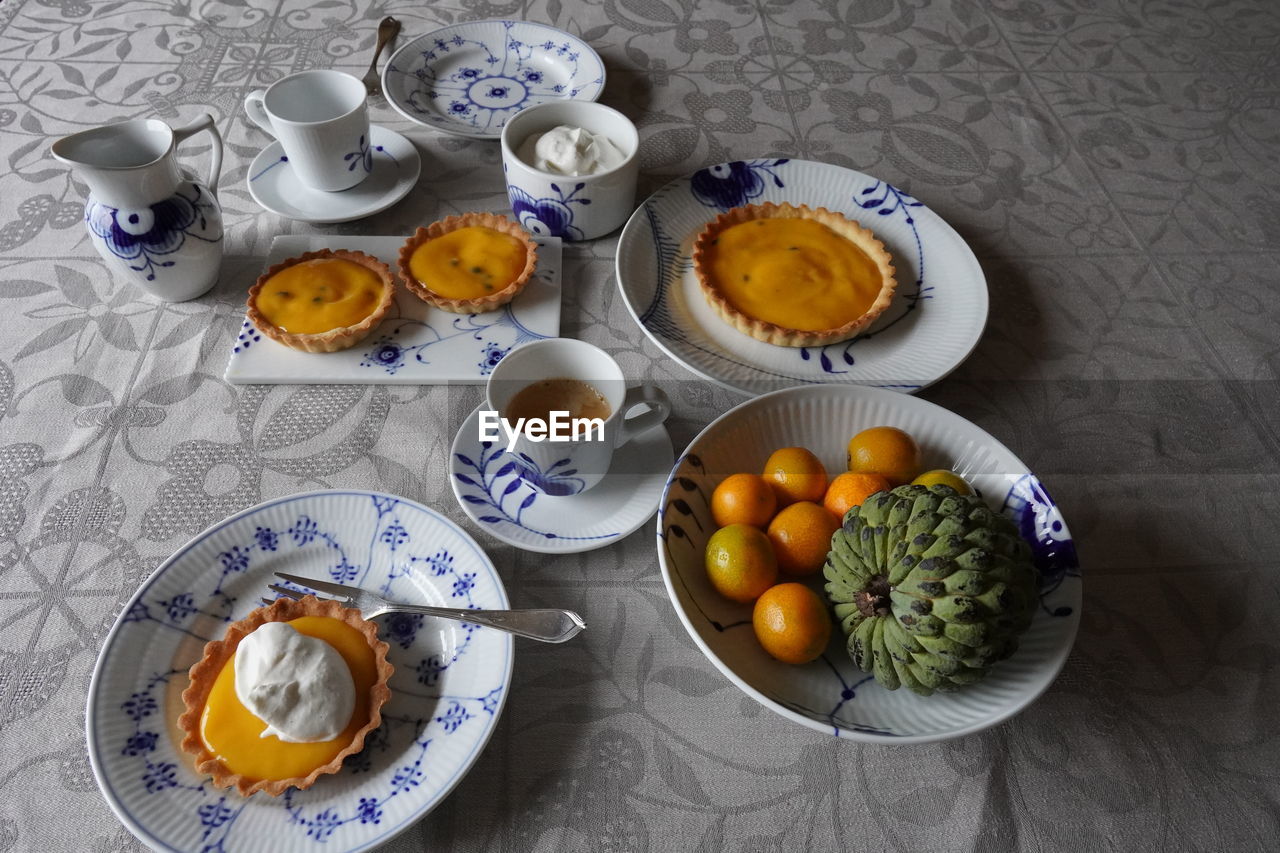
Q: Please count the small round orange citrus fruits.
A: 8